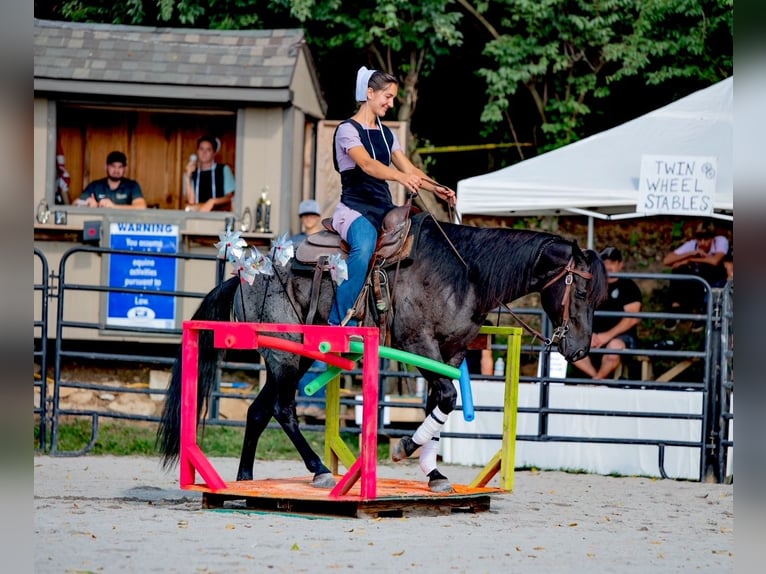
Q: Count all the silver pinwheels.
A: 5